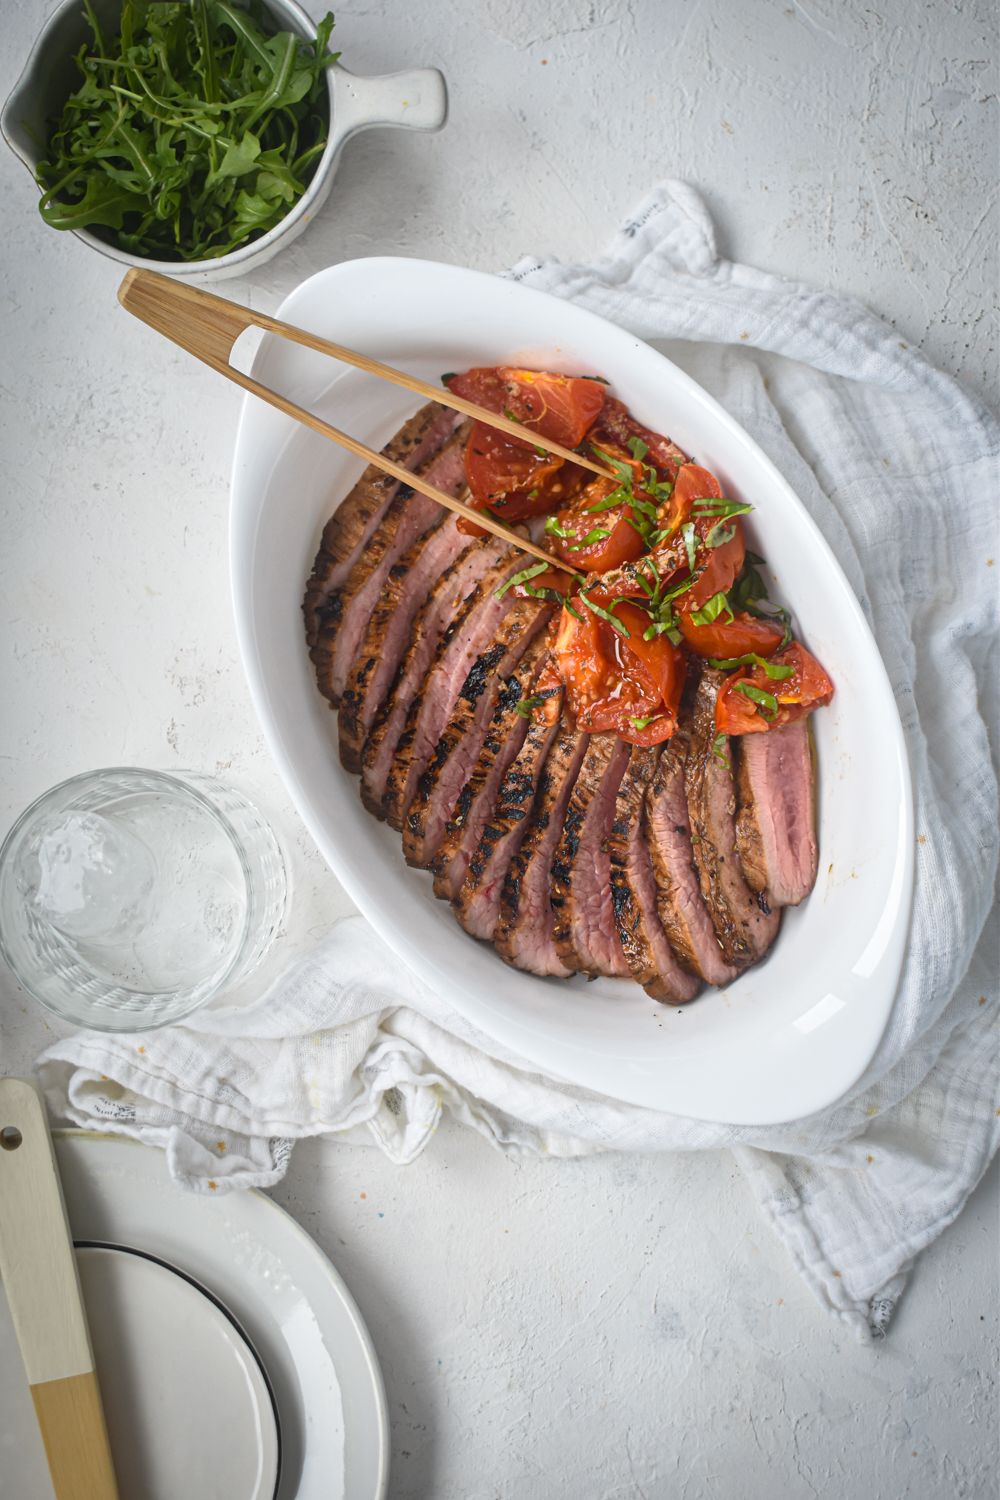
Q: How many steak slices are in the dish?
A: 14